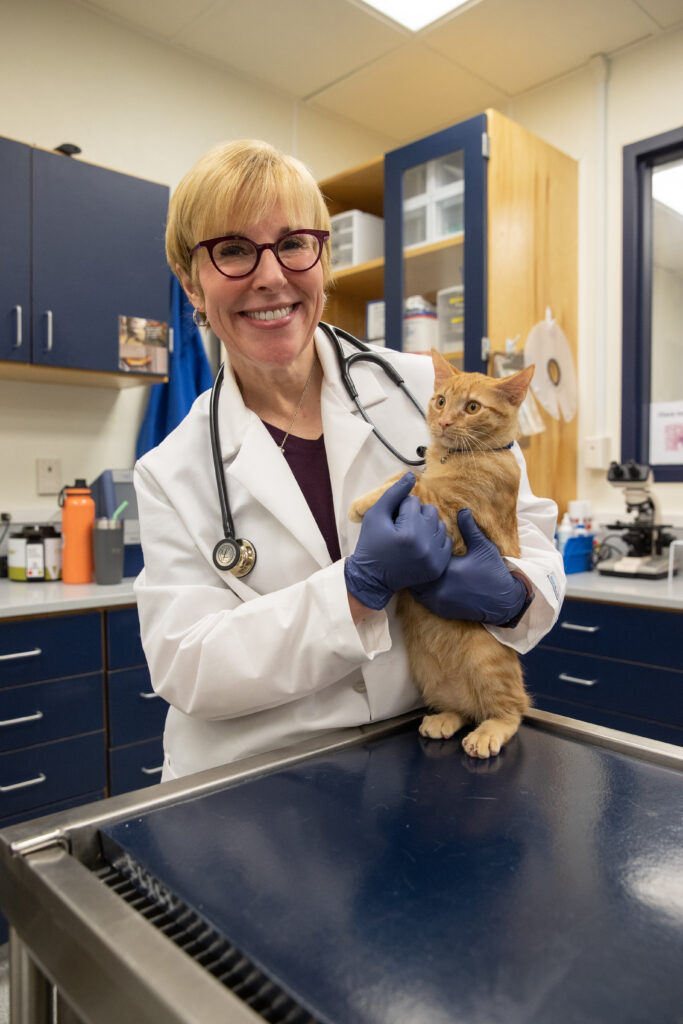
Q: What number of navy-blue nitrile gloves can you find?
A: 2